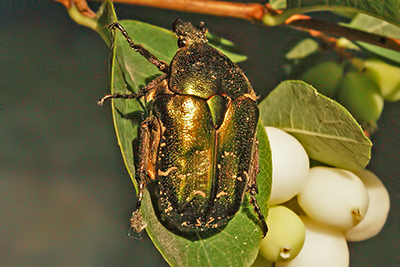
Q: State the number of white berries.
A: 4